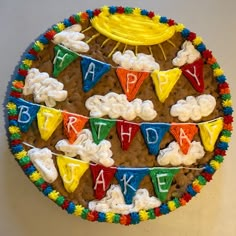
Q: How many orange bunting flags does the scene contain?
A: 3